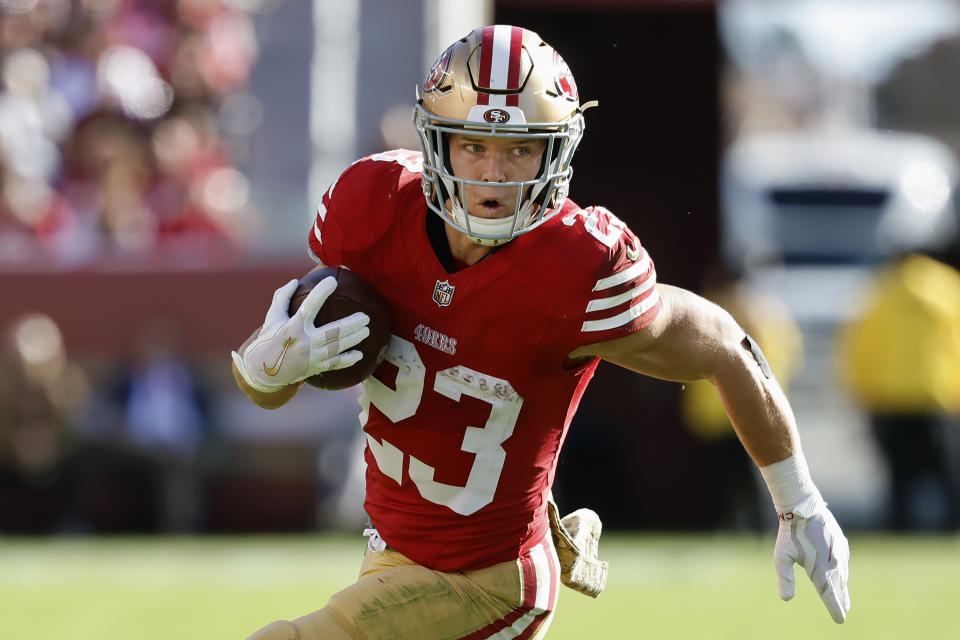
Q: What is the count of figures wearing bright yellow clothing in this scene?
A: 2